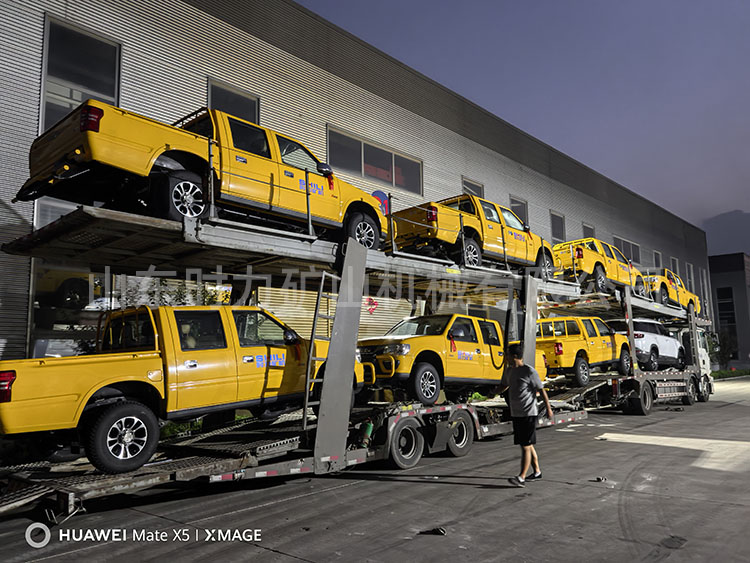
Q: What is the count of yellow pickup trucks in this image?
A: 7